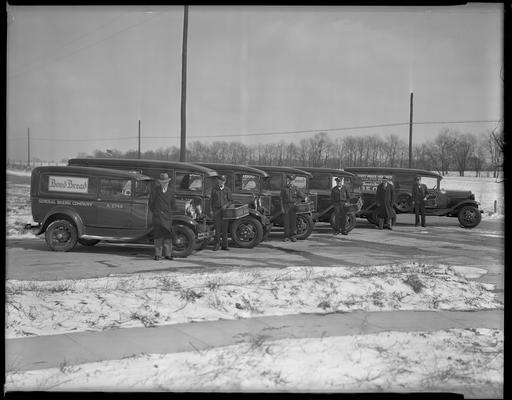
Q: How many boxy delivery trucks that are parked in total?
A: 6